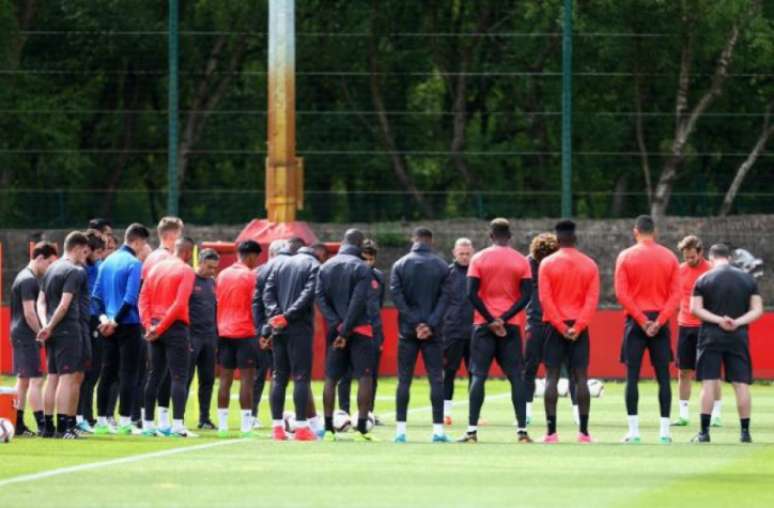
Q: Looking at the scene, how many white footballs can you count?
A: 7